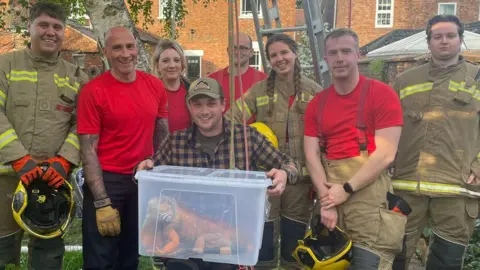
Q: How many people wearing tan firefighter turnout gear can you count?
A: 4